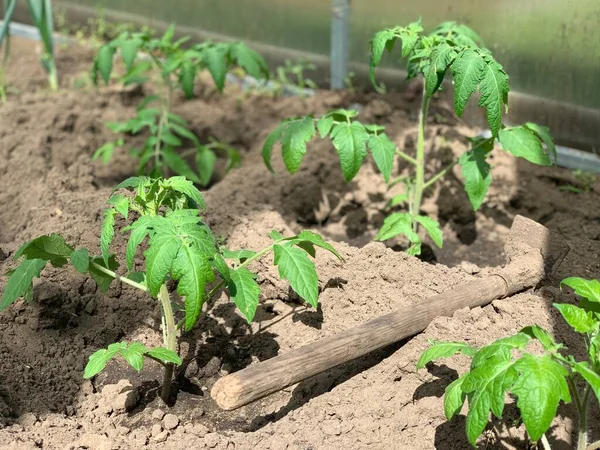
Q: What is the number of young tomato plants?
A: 4